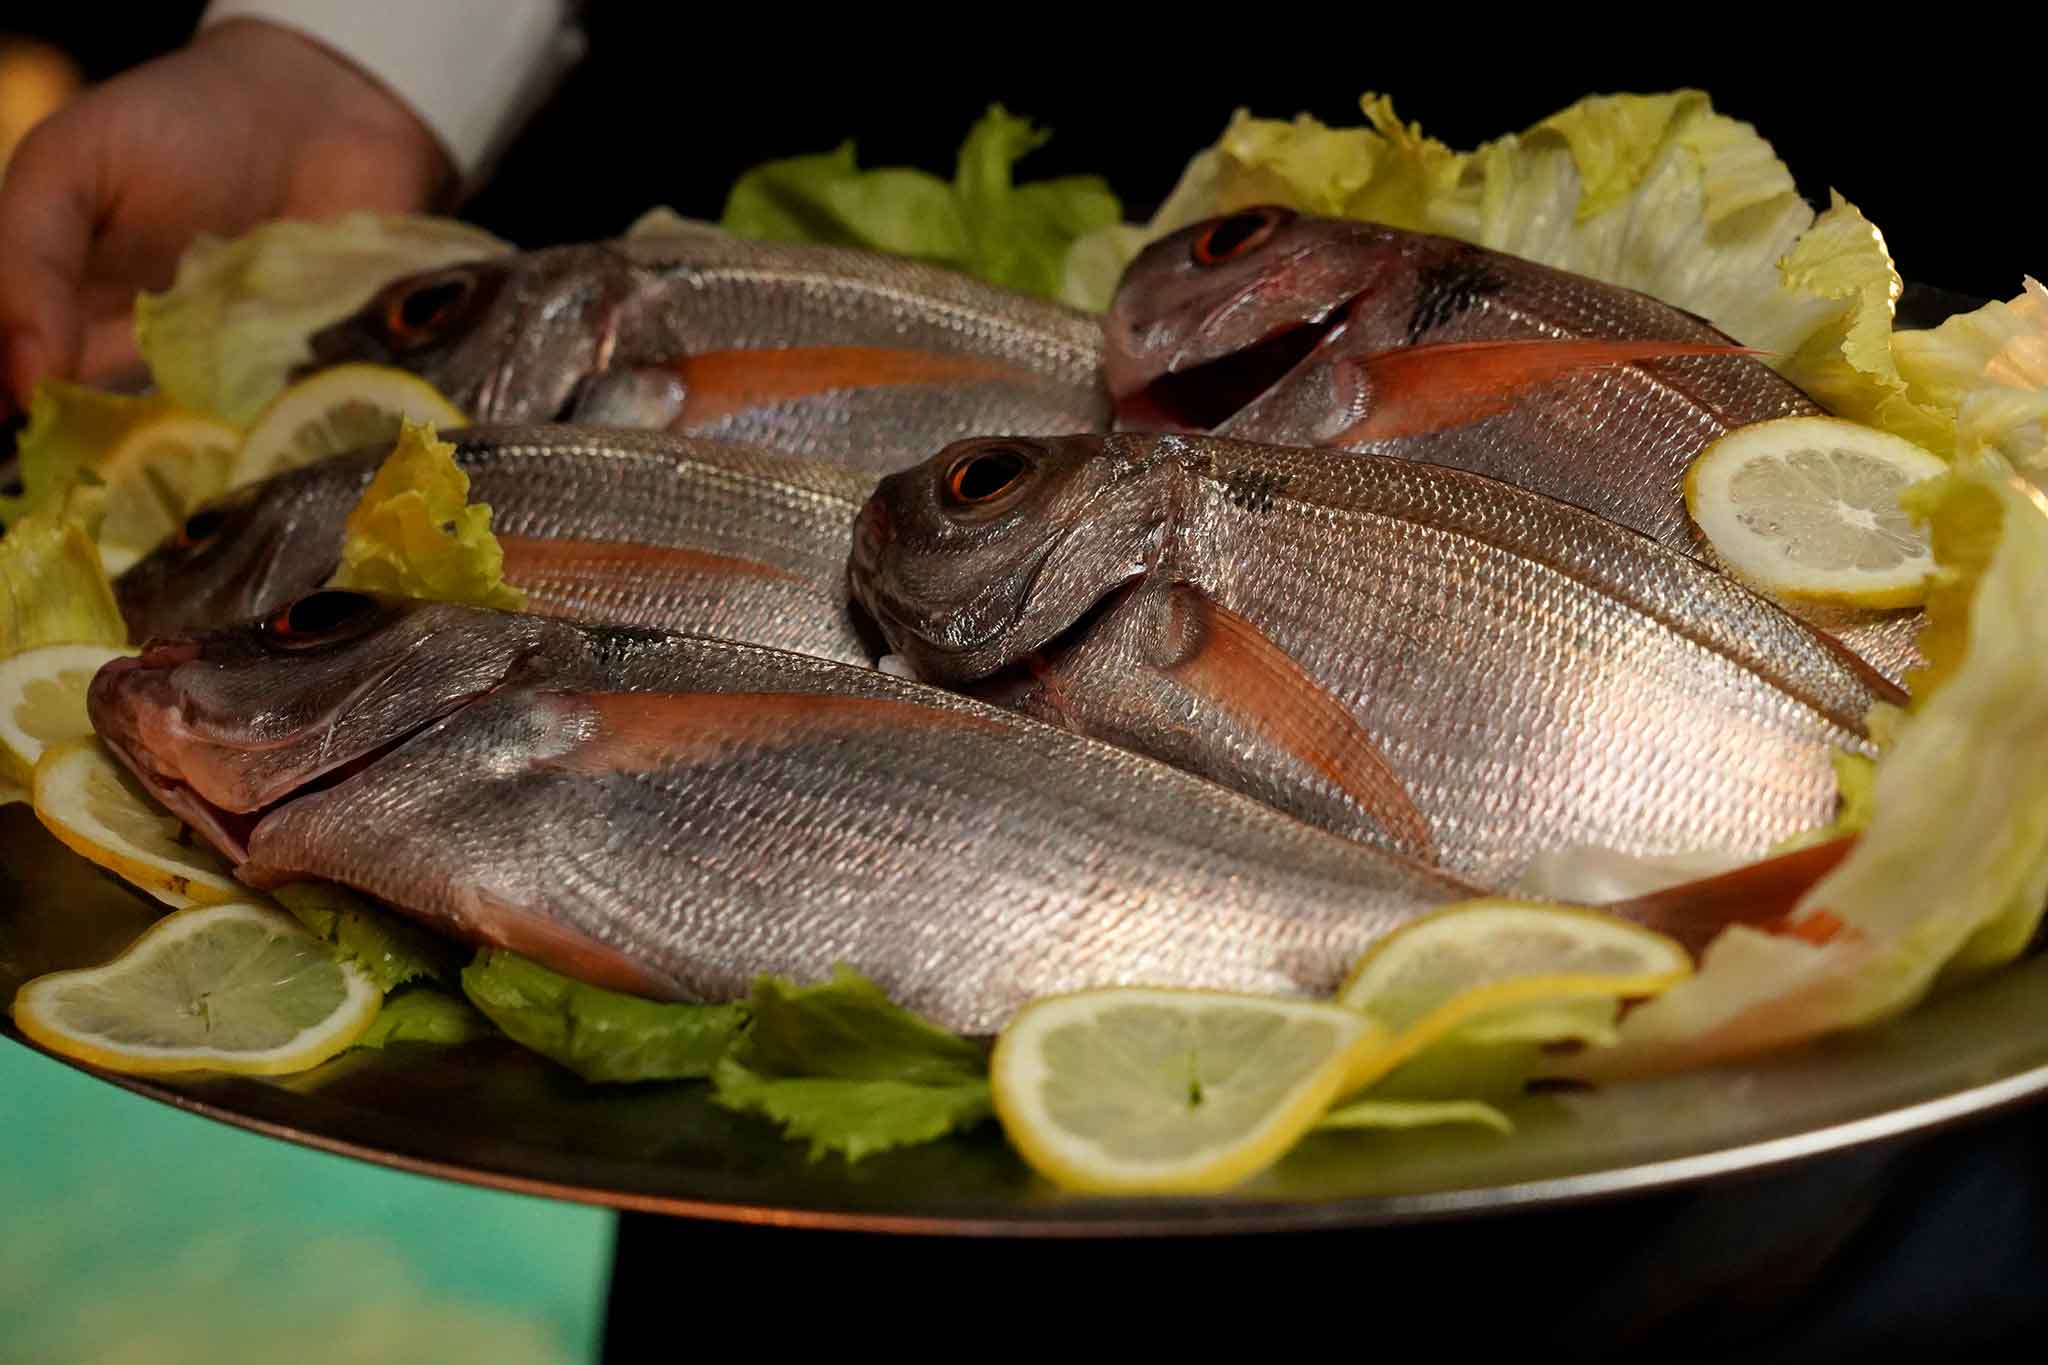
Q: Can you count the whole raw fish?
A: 5